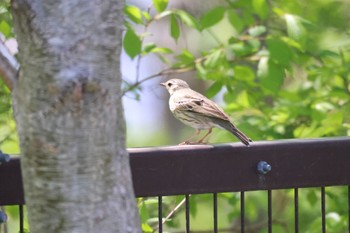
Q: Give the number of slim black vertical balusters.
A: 8